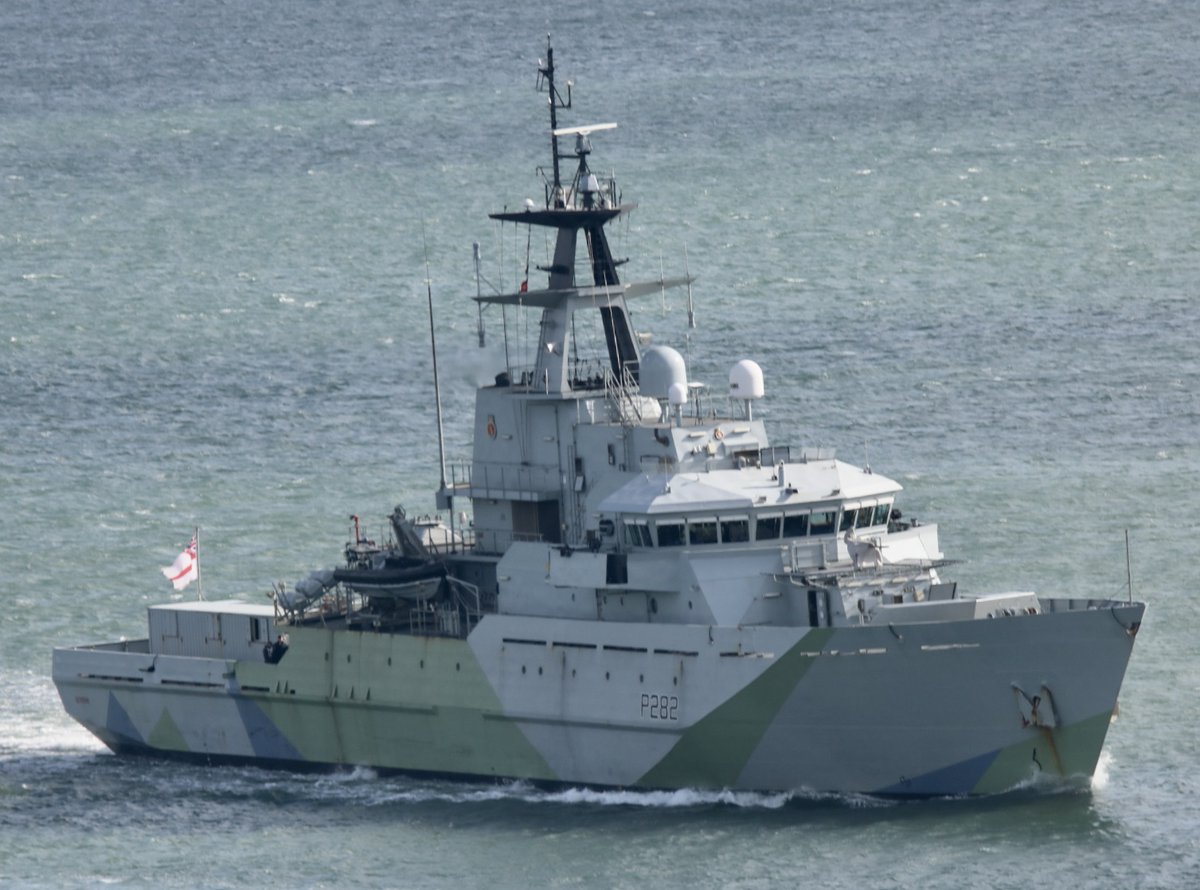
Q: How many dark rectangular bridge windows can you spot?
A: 11